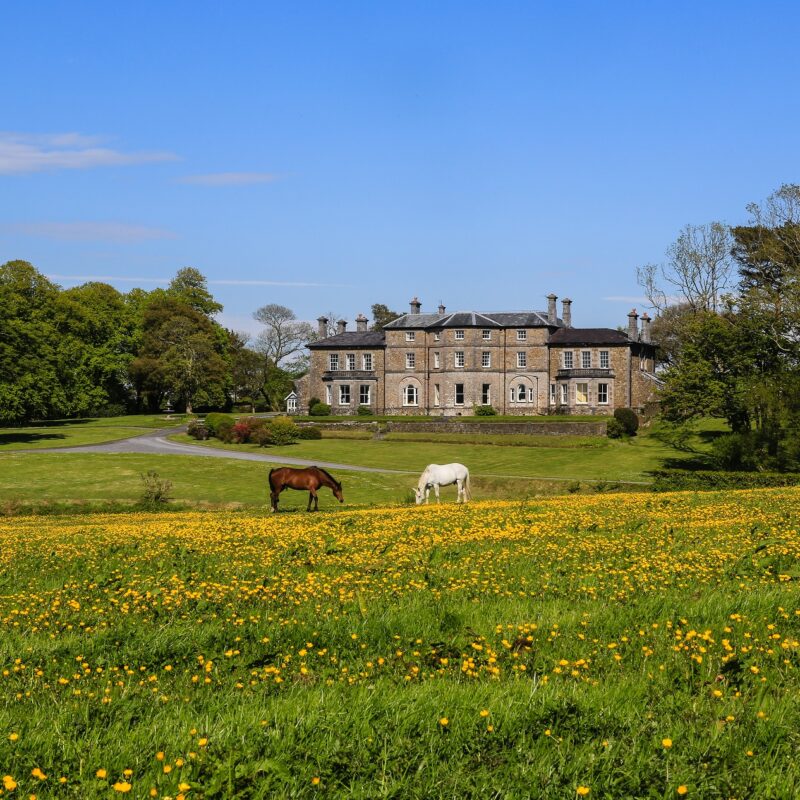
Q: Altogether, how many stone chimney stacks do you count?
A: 9